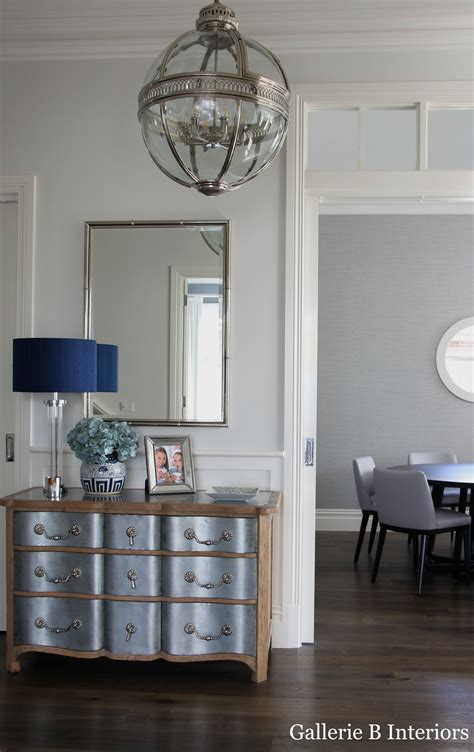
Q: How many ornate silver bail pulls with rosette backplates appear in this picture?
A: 6